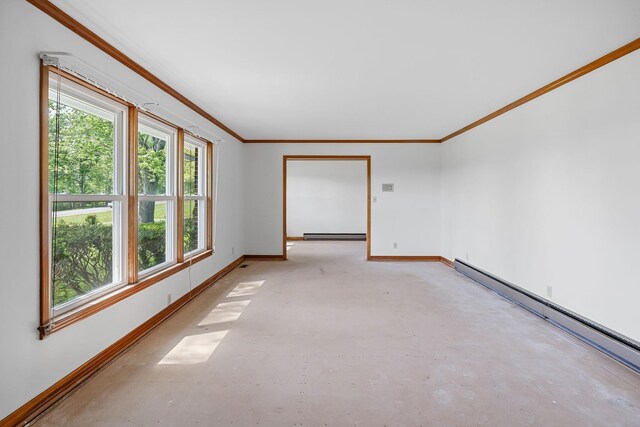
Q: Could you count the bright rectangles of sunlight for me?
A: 3